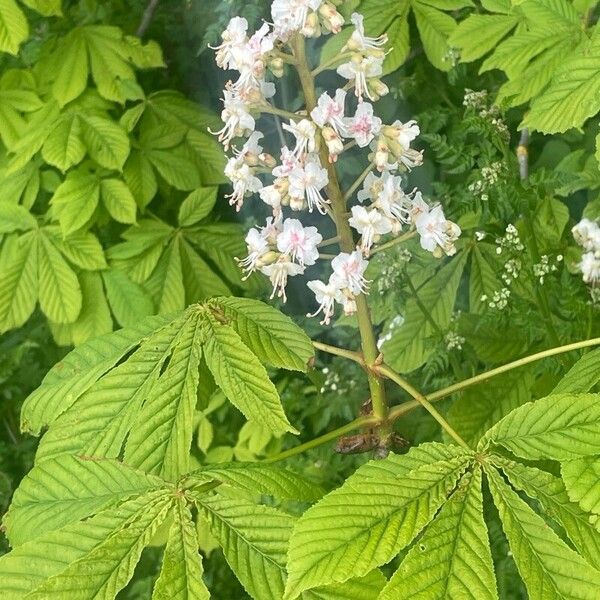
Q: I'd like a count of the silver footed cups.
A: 0